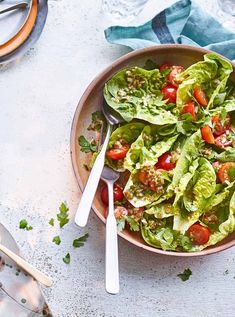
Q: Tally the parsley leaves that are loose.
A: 7